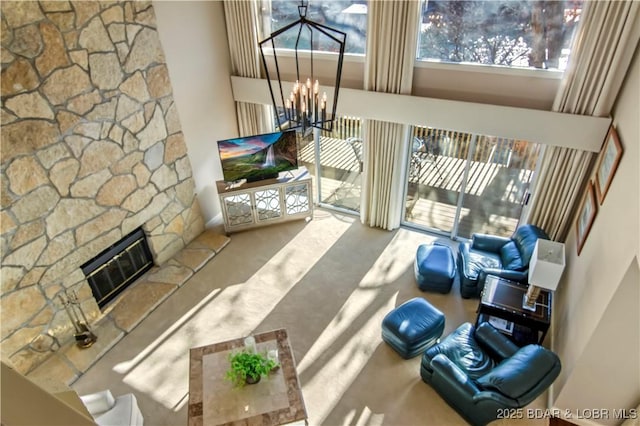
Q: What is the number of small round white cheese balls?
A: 0